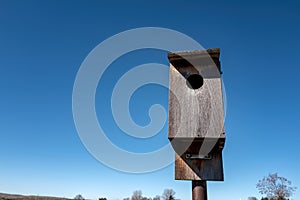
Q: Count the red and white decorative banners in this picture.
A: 0